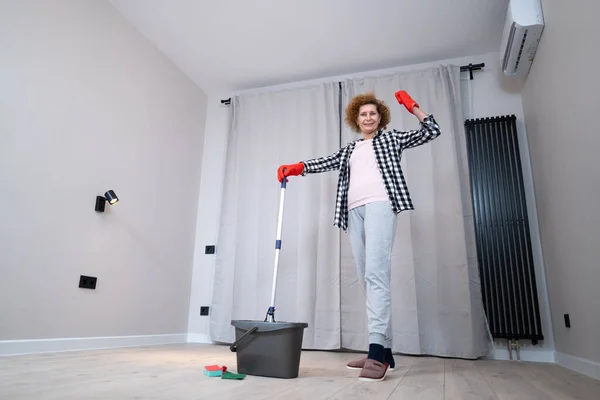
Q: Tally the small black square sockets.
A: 2